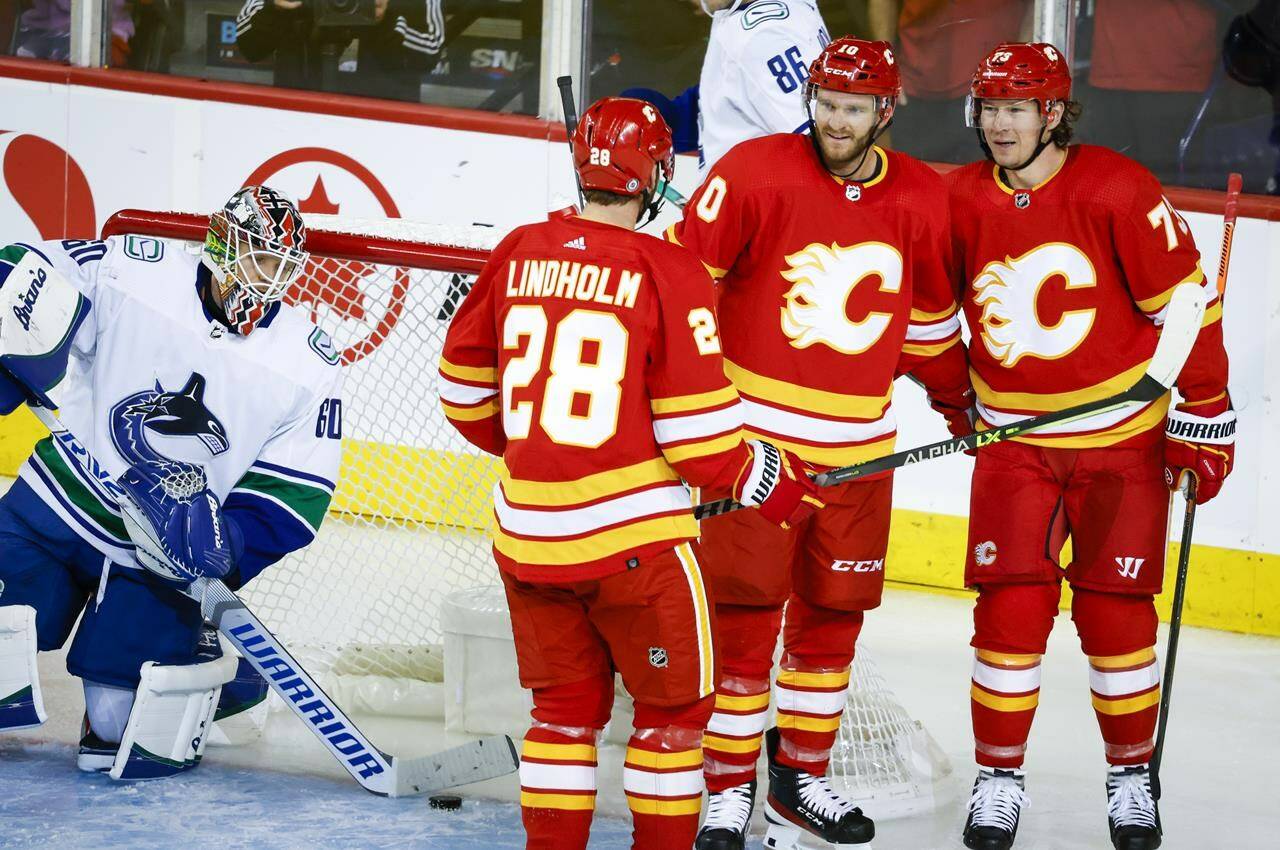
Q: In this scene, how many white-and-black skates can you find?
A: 4